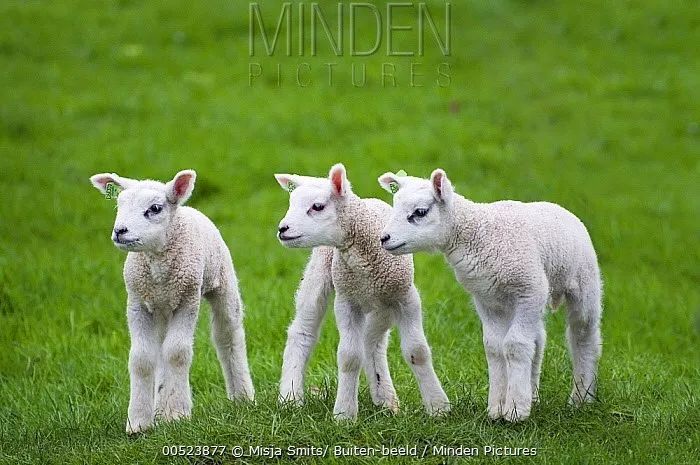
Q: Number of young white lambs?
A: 3